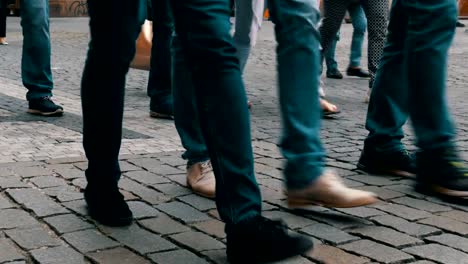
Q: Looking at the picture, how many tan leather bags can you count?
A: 1